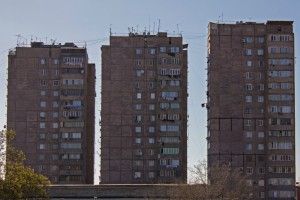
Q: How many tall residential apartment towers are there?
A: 3